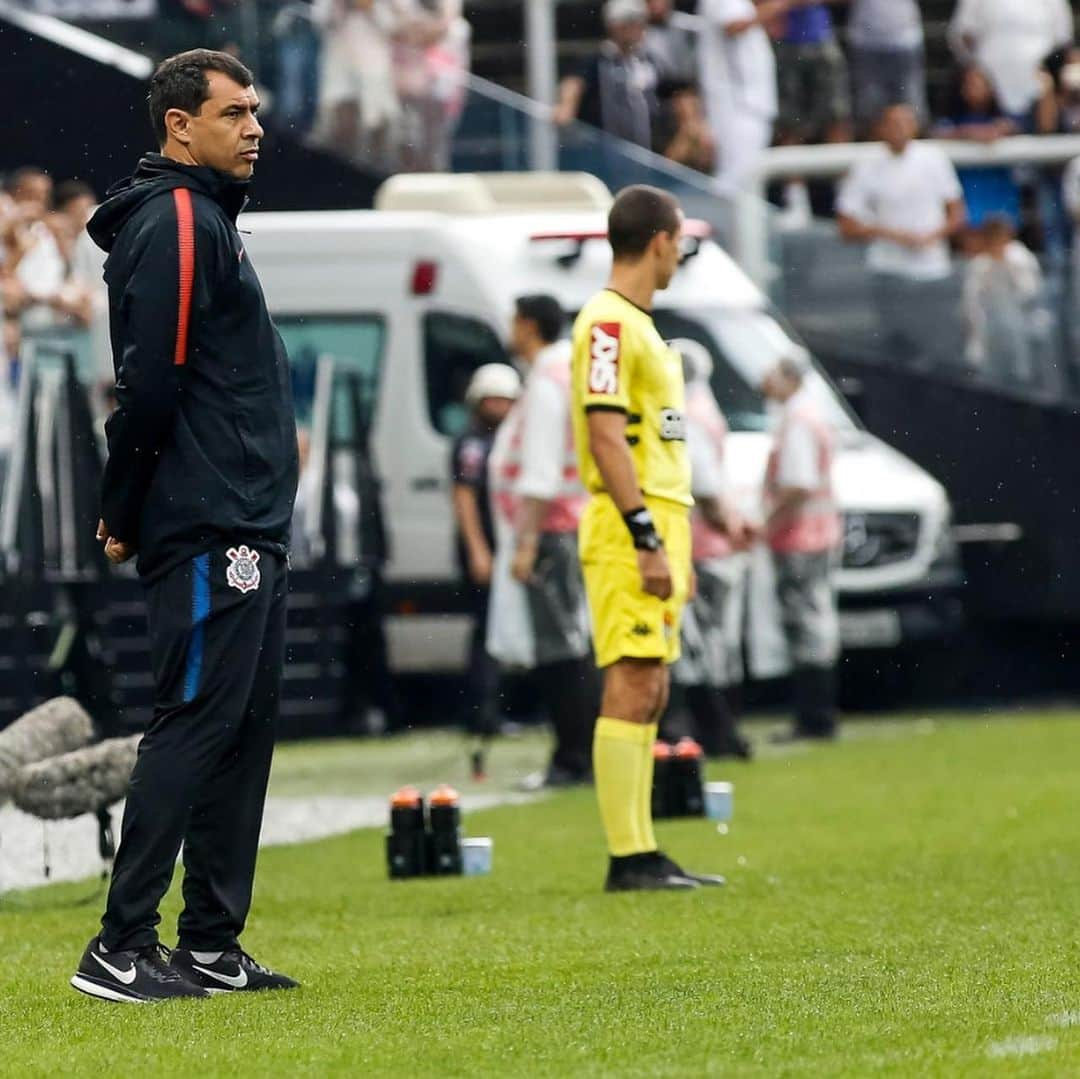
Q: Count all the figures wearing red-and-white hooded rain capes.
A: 3